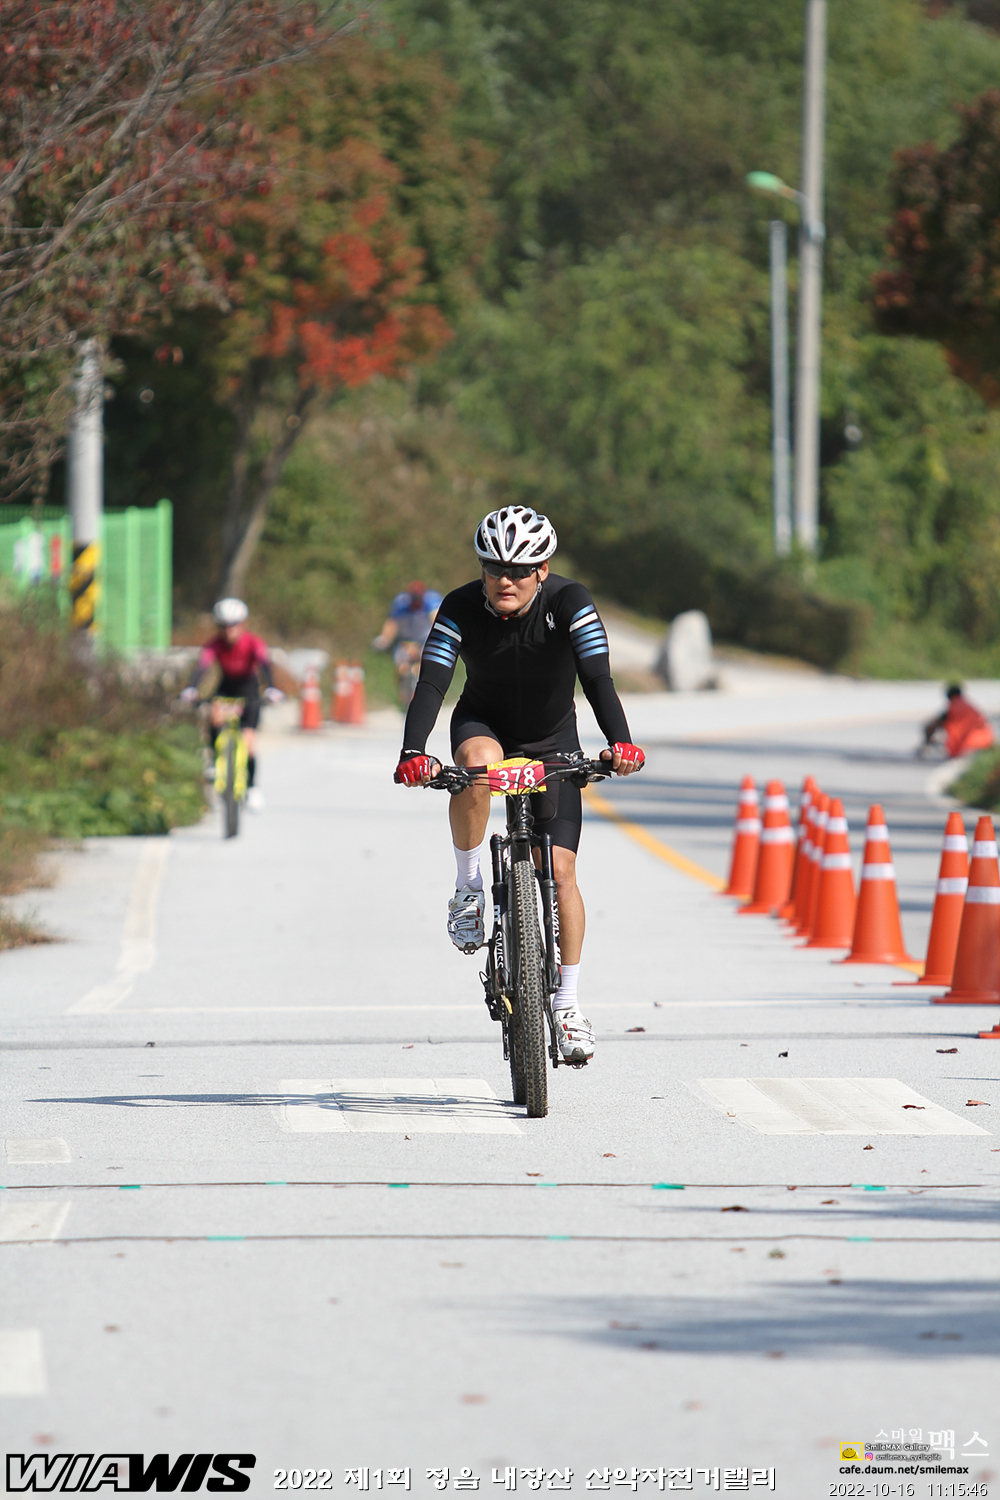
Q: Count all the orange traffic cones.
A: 13